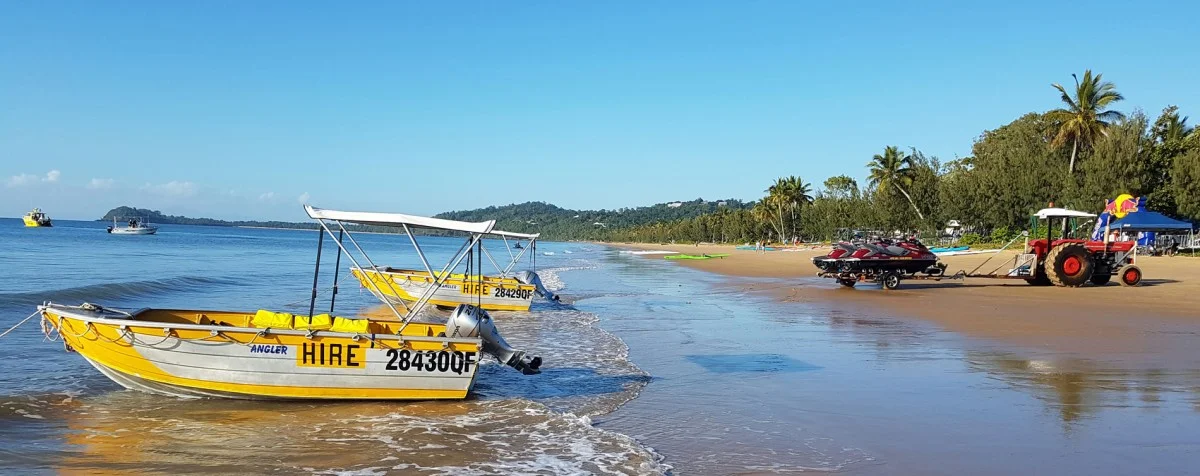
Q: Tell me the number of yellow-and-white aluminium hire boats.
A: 2